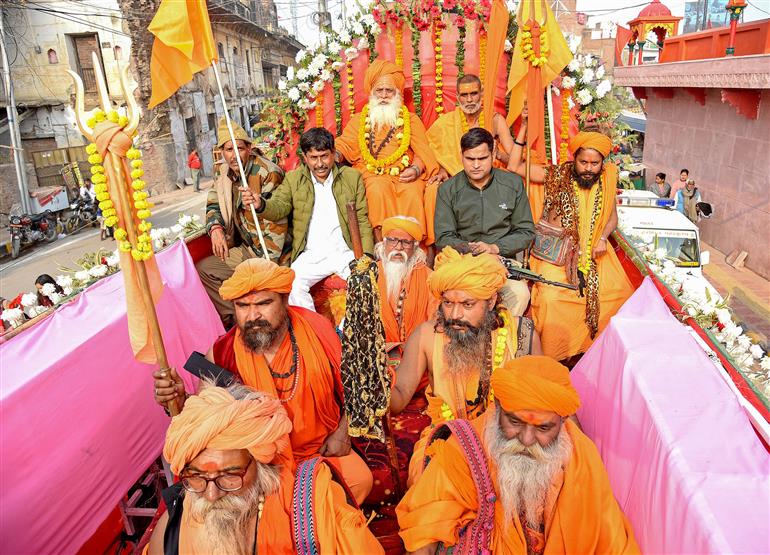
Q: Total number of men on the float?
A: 11